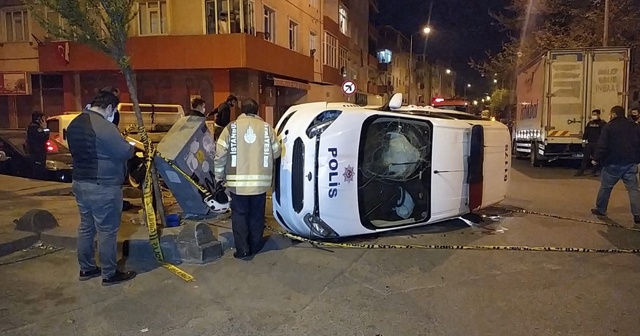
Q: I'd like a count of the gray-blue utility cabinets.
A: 1